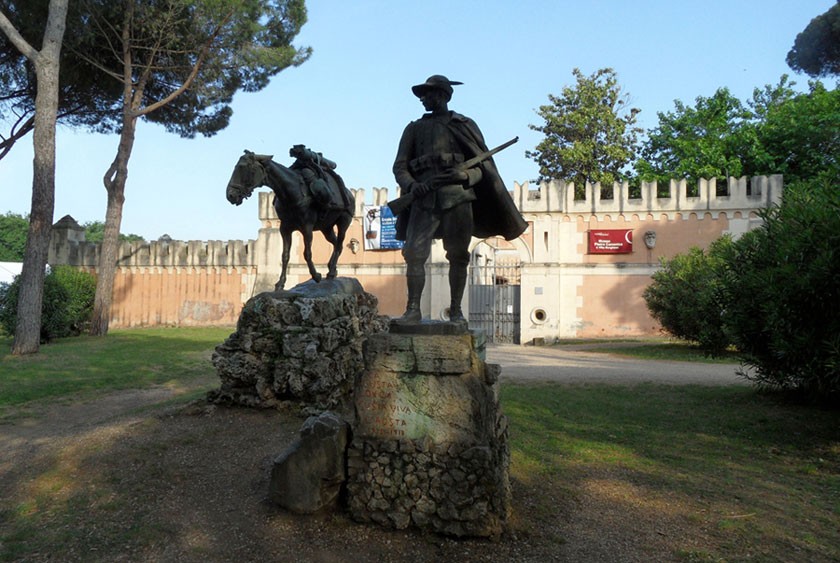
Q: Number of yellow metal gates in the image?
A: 0